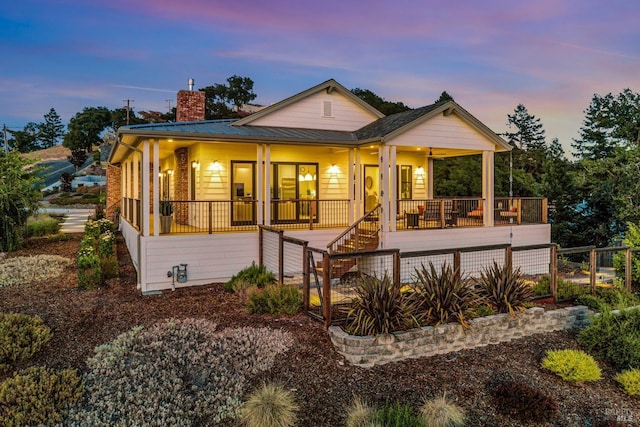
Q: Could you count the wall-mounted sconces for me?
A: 6